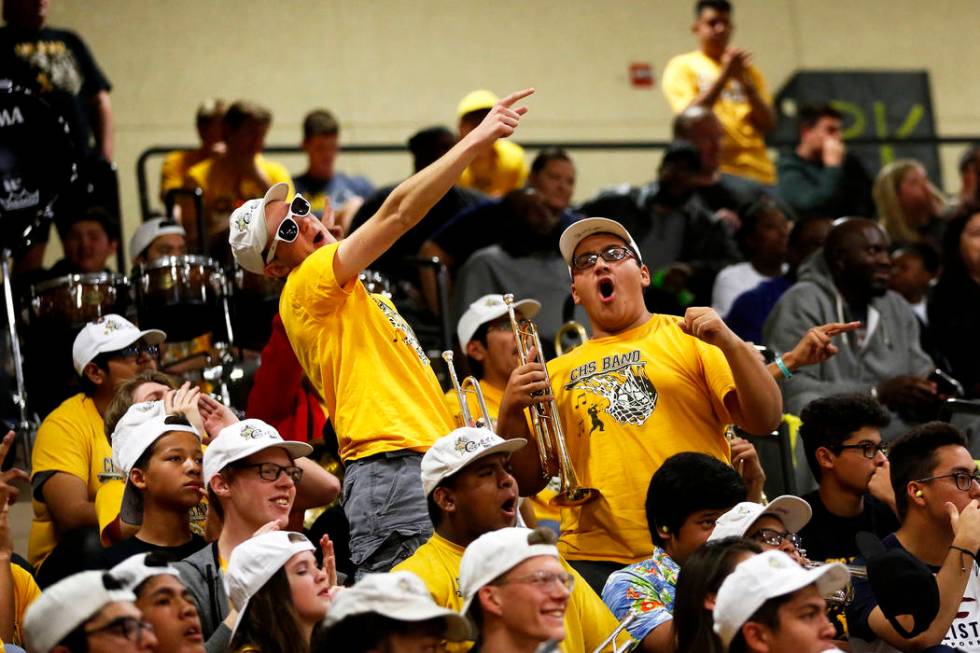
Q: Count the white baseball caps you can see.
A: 15